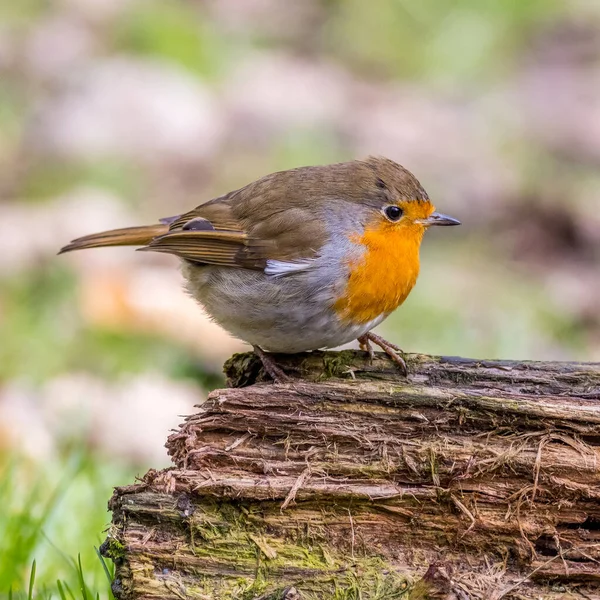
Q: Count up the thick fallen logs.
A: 1